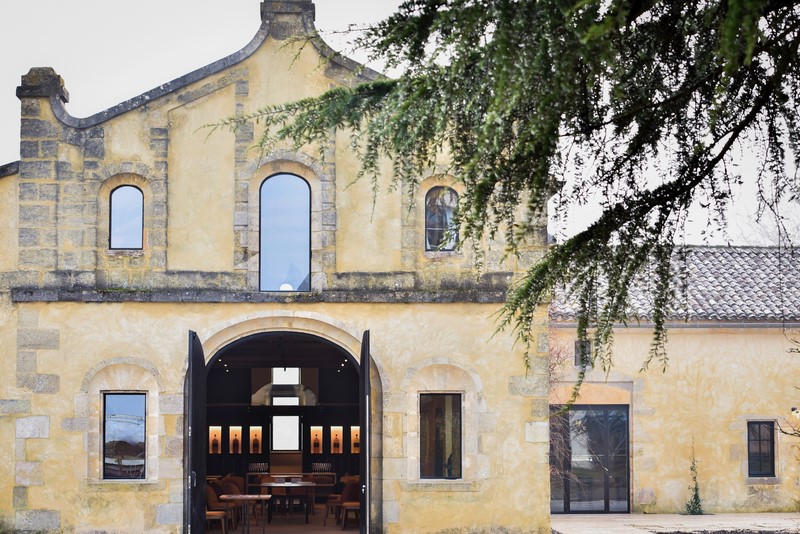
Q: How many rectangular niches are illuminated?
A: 6